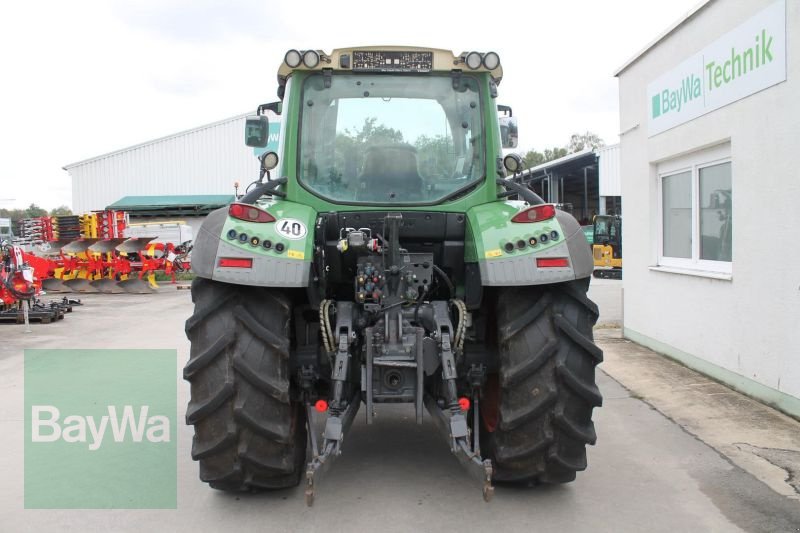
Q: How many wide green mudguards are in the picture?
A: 2